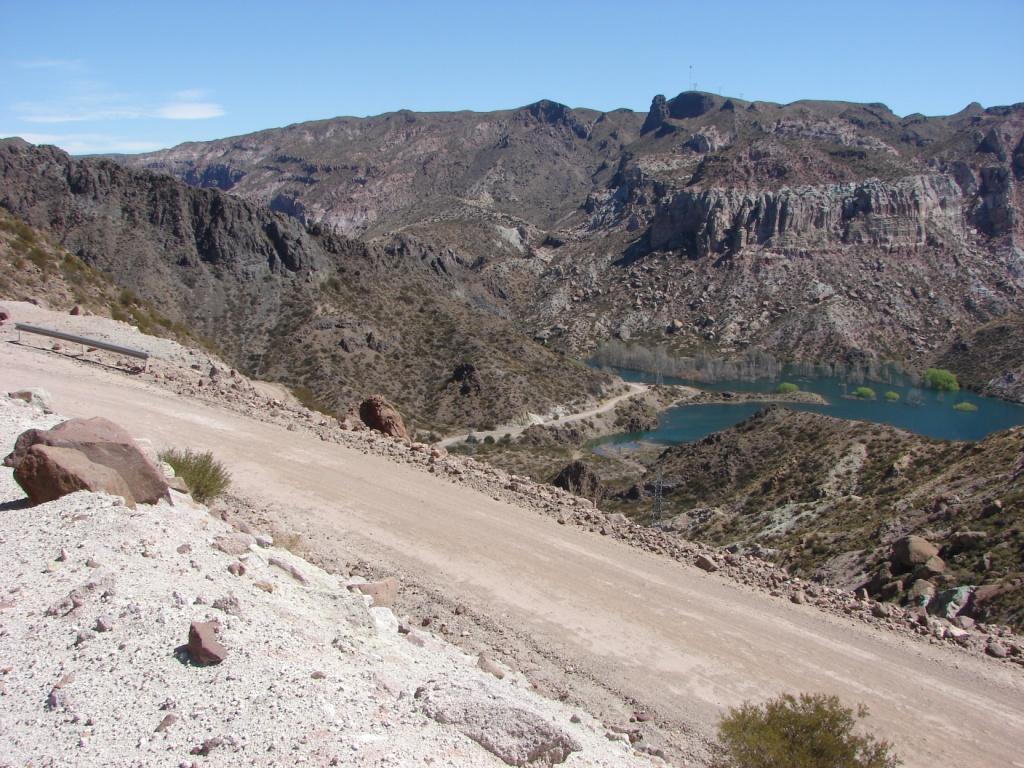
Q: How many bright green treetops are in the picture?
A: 5